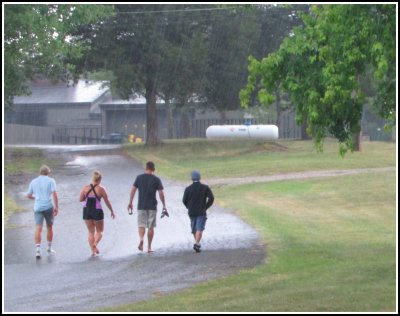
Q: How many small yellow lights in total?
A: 3